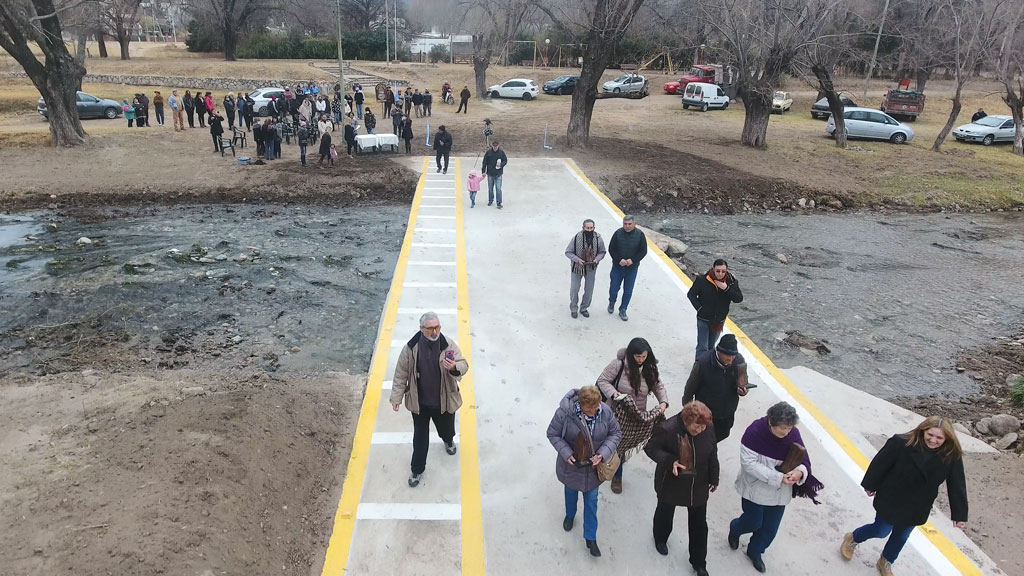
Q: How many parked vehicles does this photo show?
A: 13